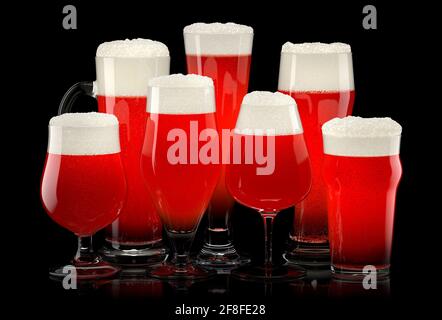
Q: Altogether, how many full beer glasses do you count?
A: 7